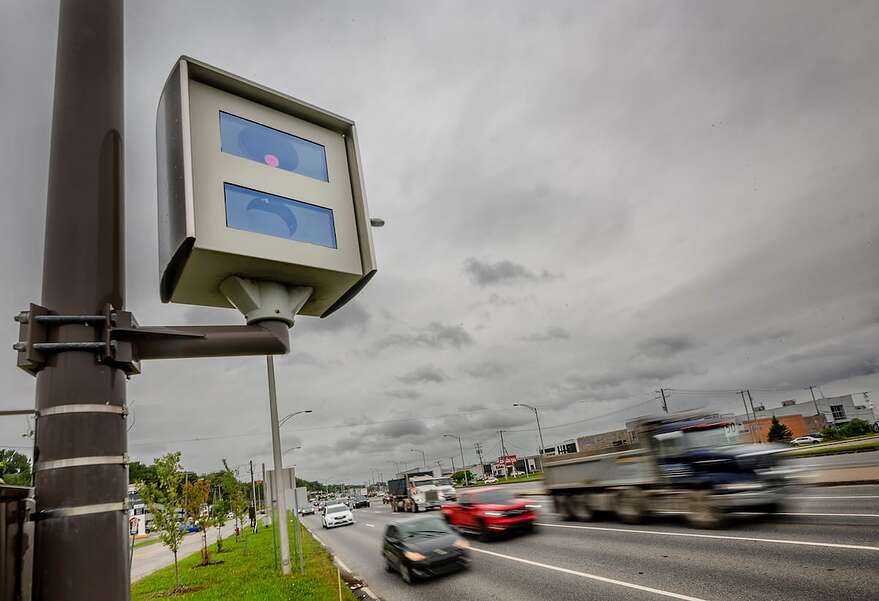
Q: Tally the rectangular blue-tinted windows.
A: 2